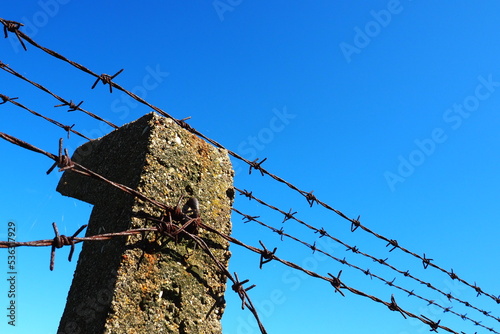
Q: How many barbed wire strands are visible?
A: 5